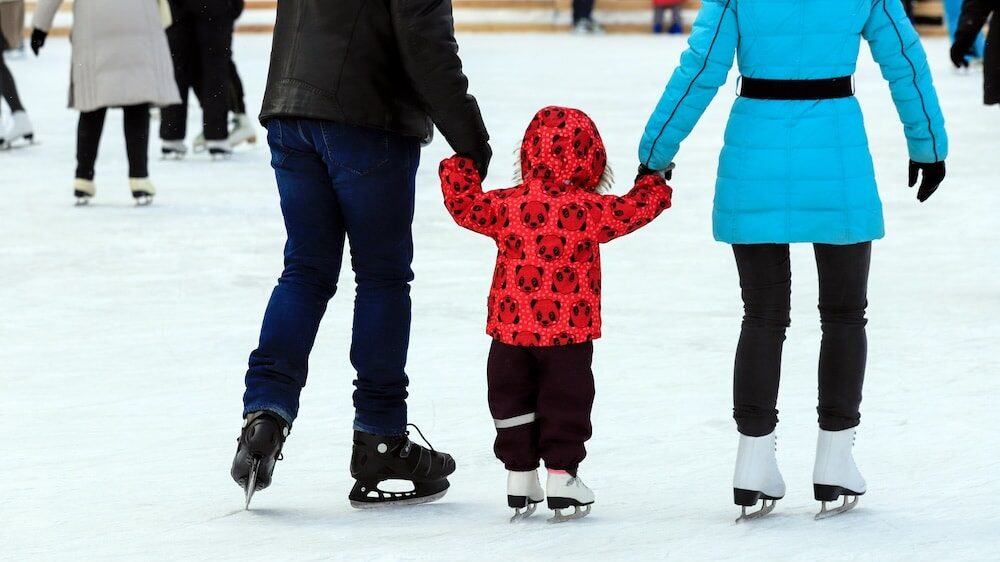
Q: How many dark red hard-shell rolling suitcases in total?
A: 0